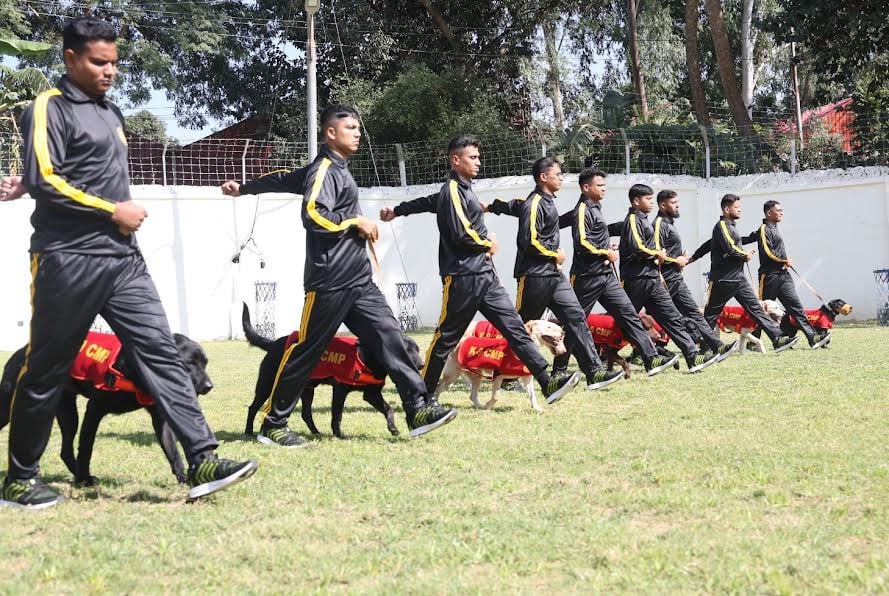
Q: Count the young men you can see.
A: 9